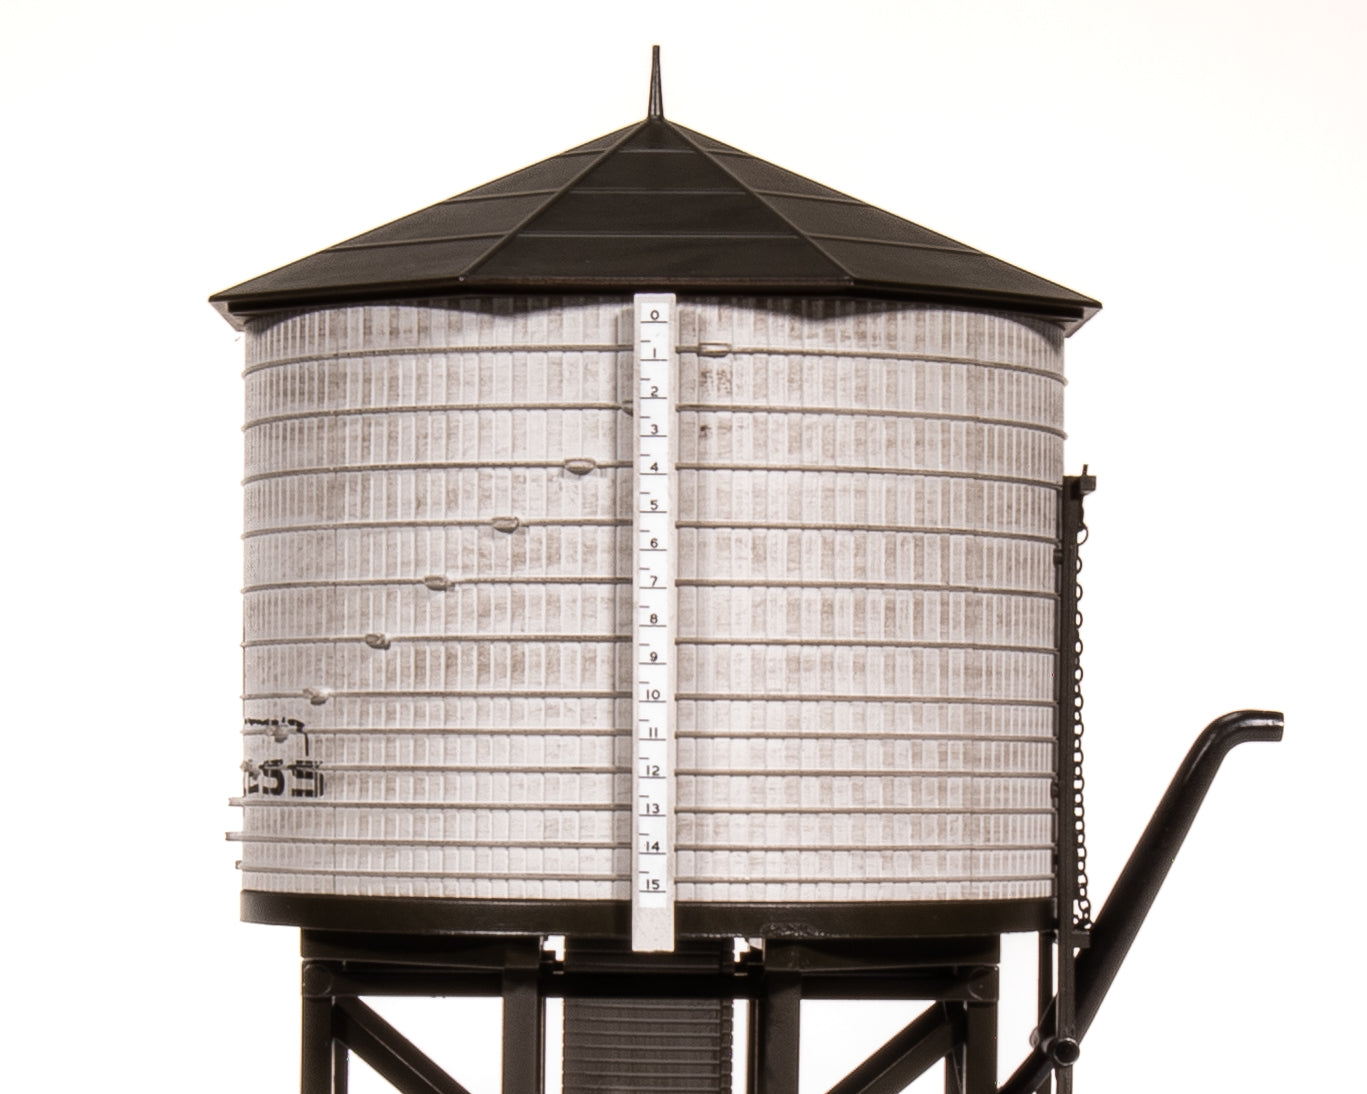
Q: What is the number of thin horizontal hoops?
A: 12